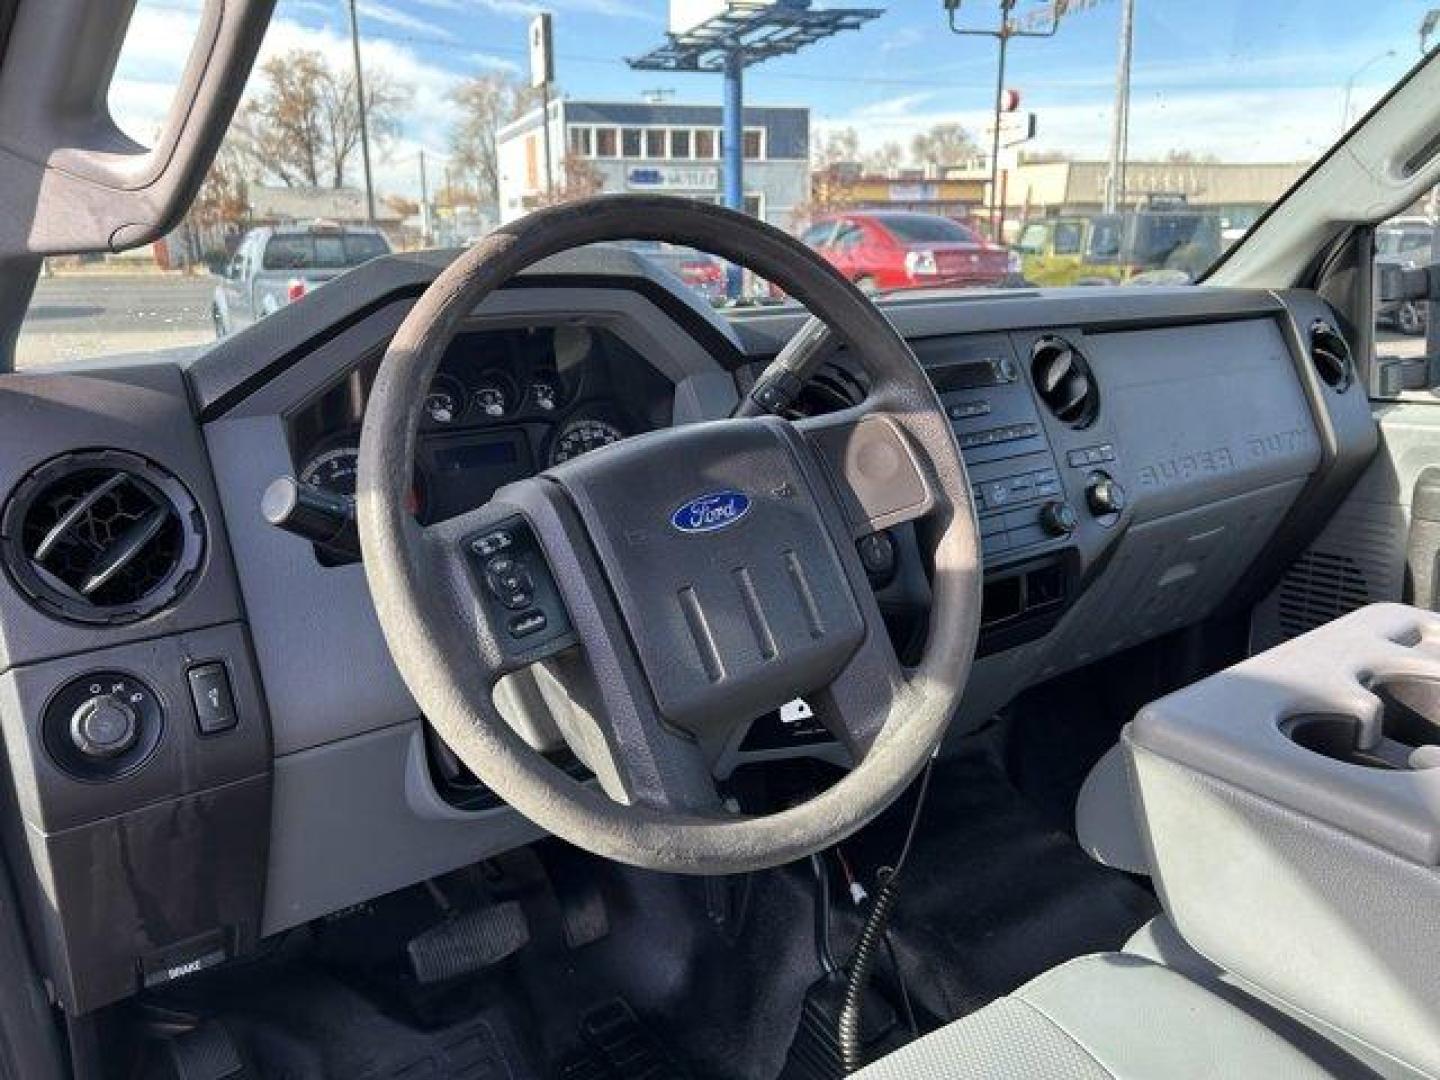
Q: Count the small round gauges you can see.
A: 3